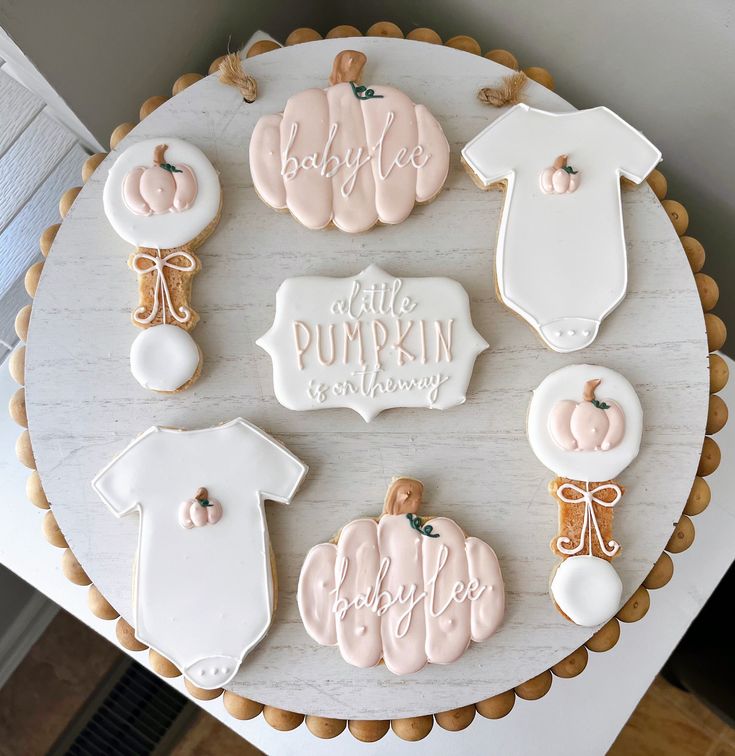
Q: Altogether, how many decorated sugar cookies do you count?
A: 7